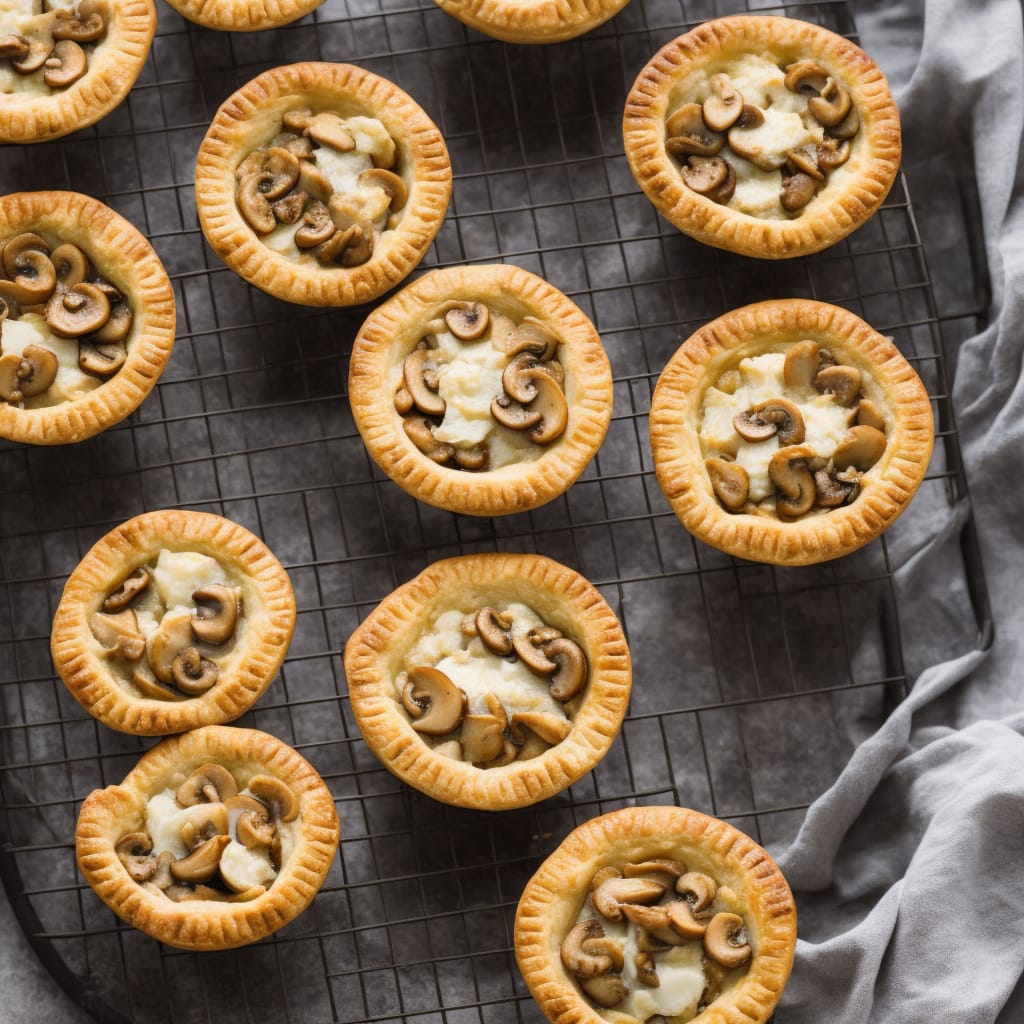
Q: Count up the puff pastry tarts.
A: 12